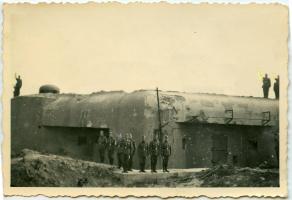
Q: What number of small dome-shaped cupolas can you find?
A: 1